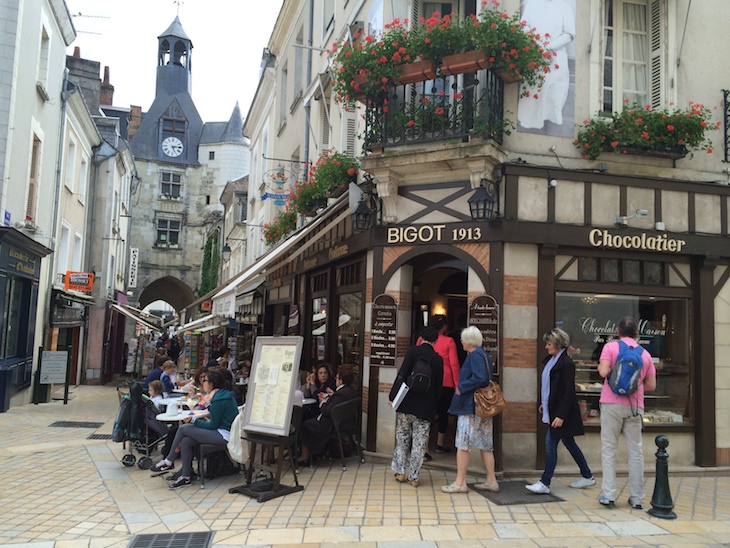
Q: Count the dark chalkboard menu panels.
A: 2